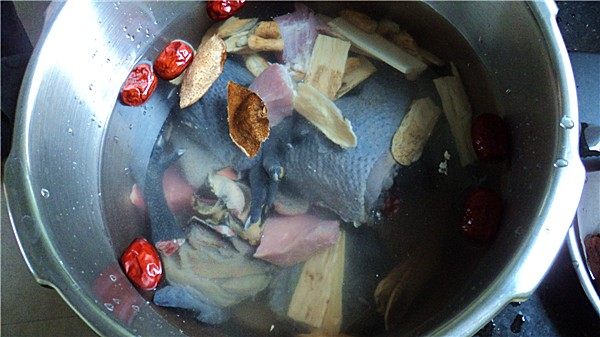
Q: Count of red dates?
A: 6